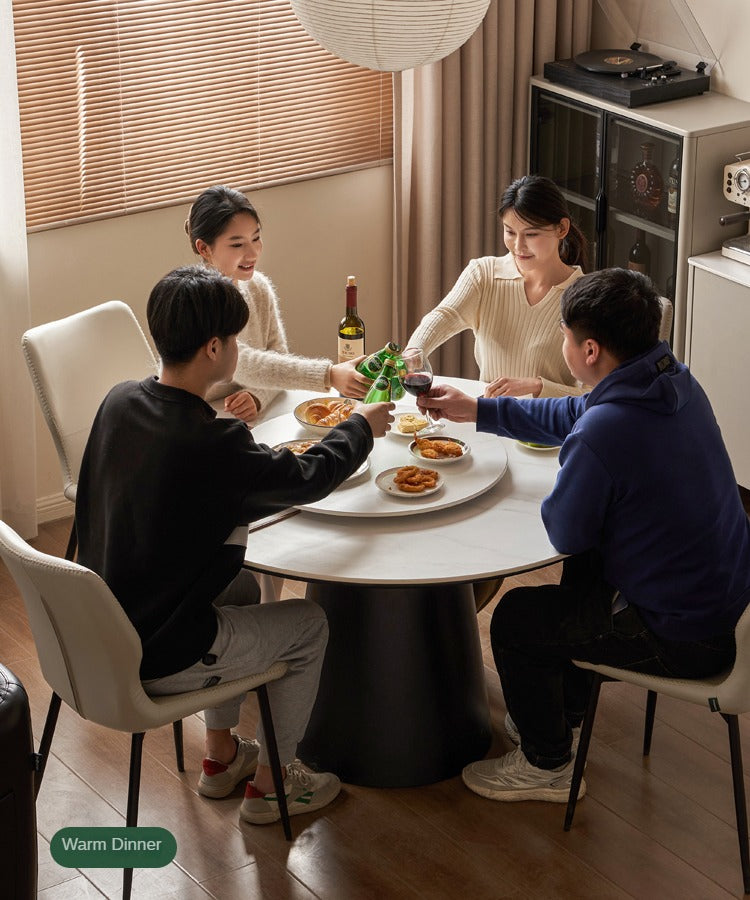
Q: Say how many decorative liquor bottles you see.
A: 3